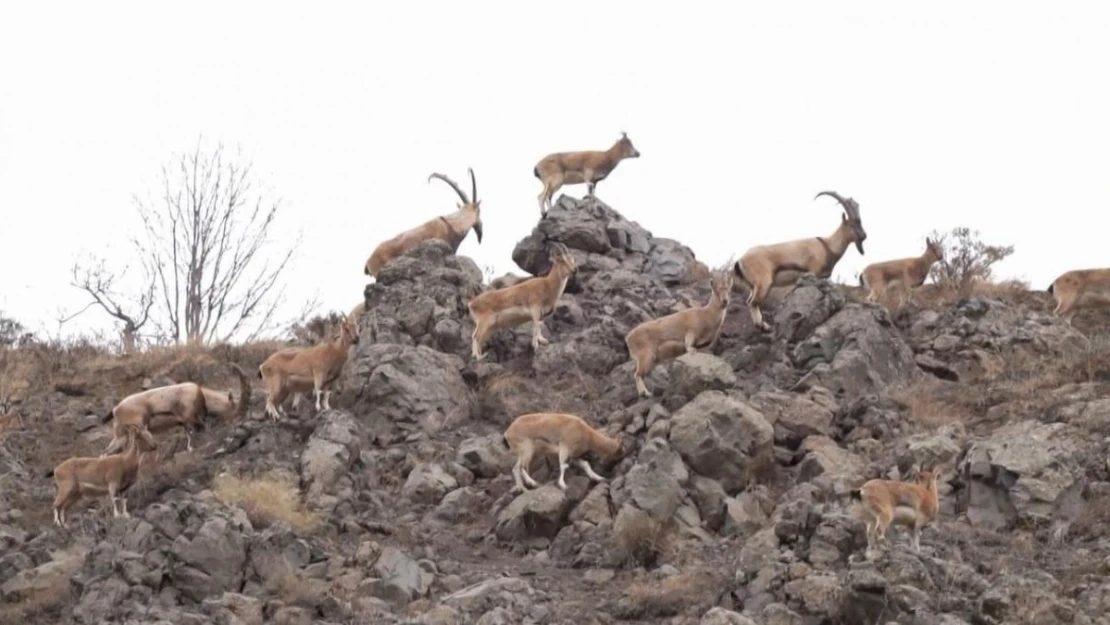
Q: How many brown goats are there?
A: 12